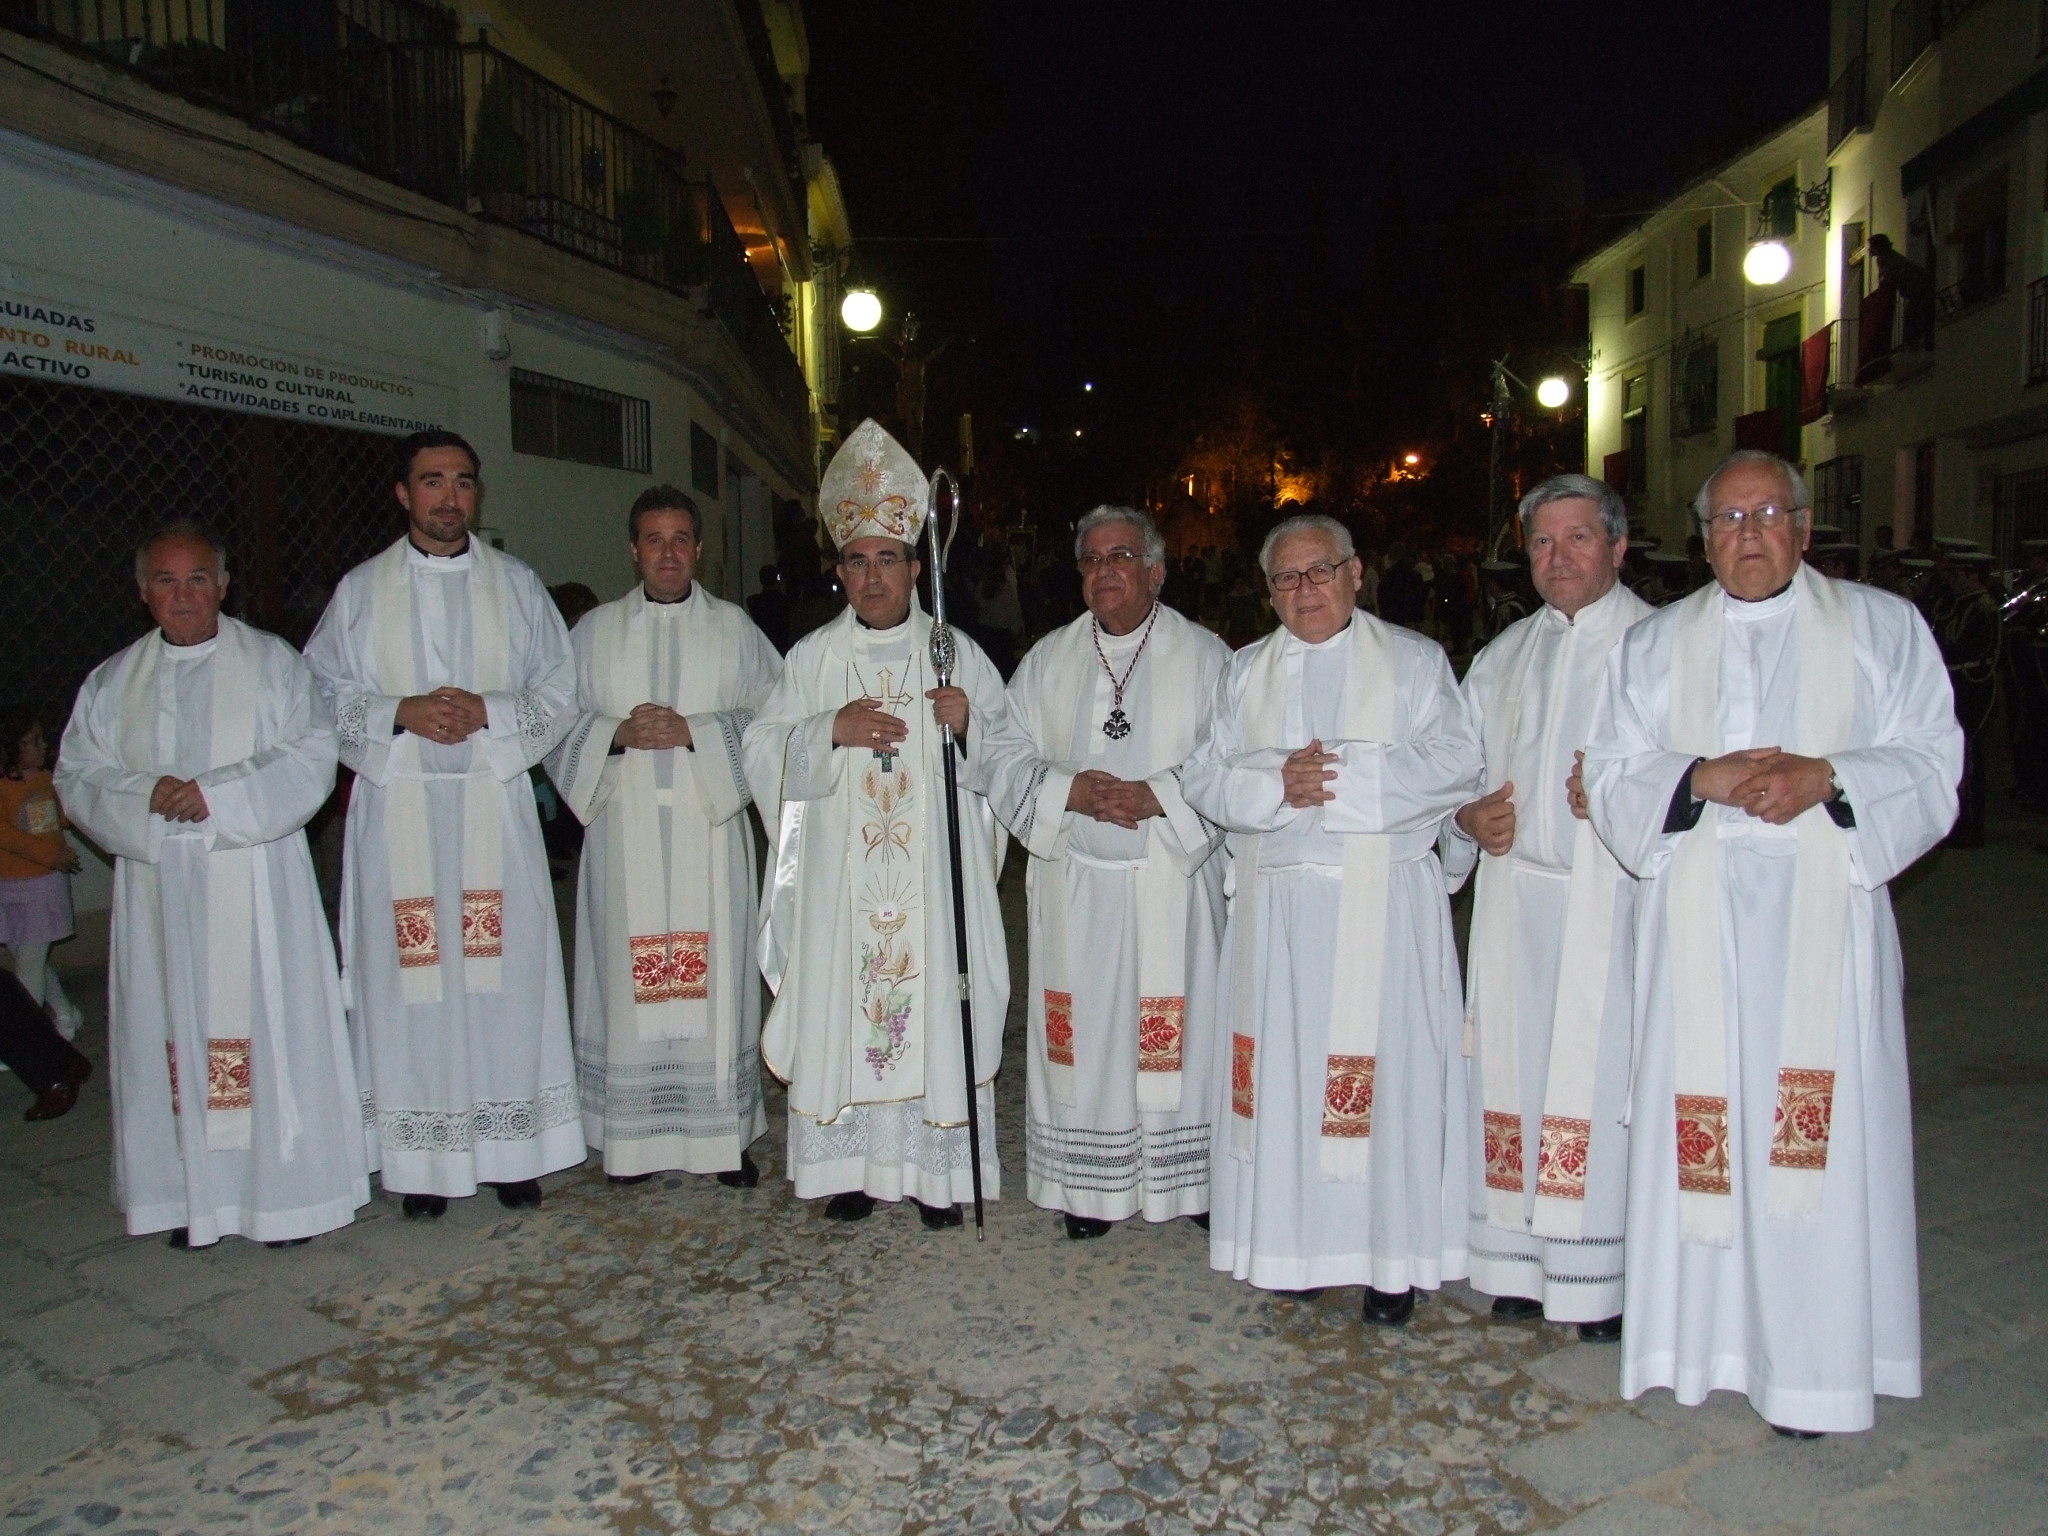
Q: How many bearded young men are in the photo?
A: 1